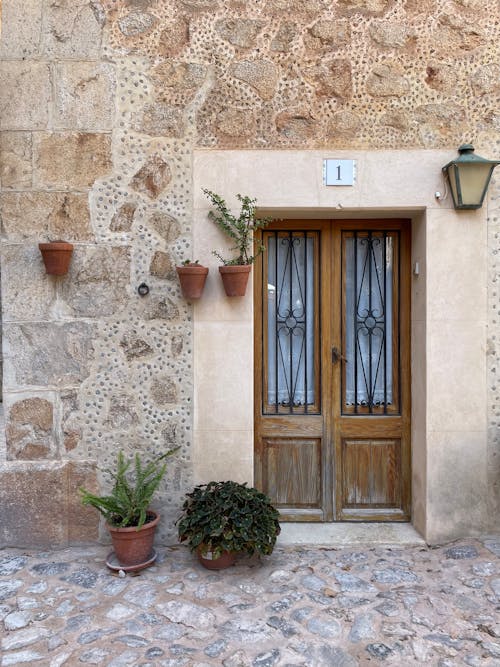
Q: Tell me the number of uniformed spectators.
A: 0